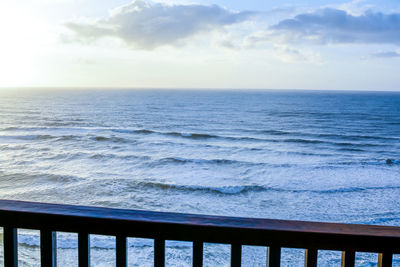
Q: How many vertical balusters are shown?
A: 11